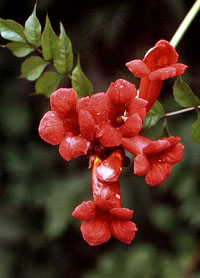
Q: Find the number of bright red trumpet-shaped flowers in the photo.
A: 5